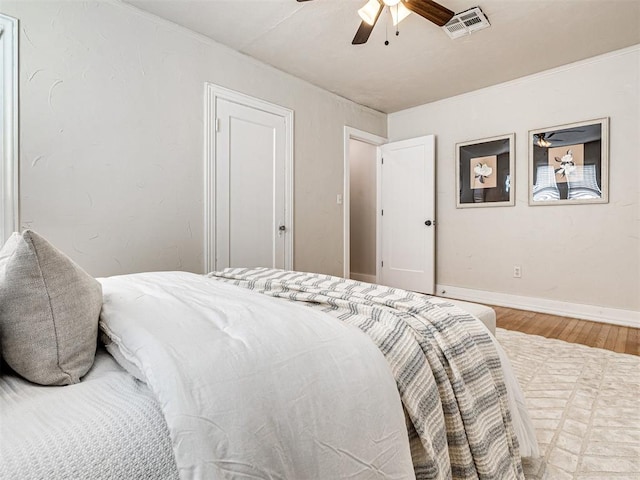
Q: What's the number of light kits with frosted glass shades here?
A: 1